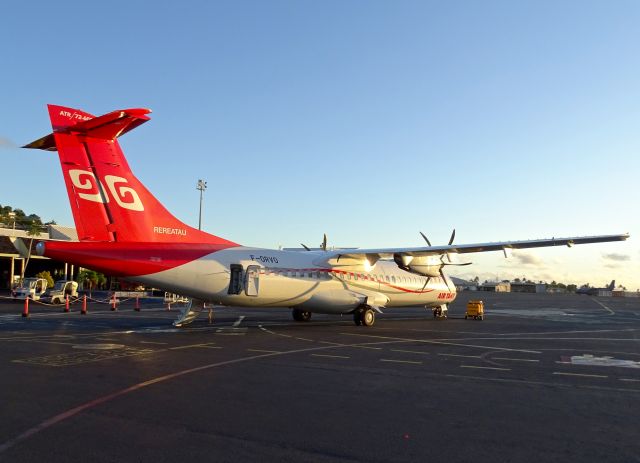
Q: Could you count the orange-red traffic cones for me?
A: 5